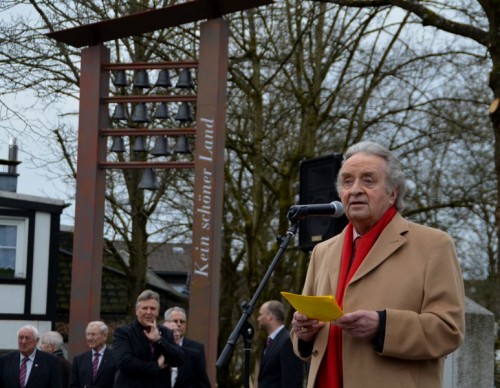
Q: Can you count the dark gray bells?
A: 13